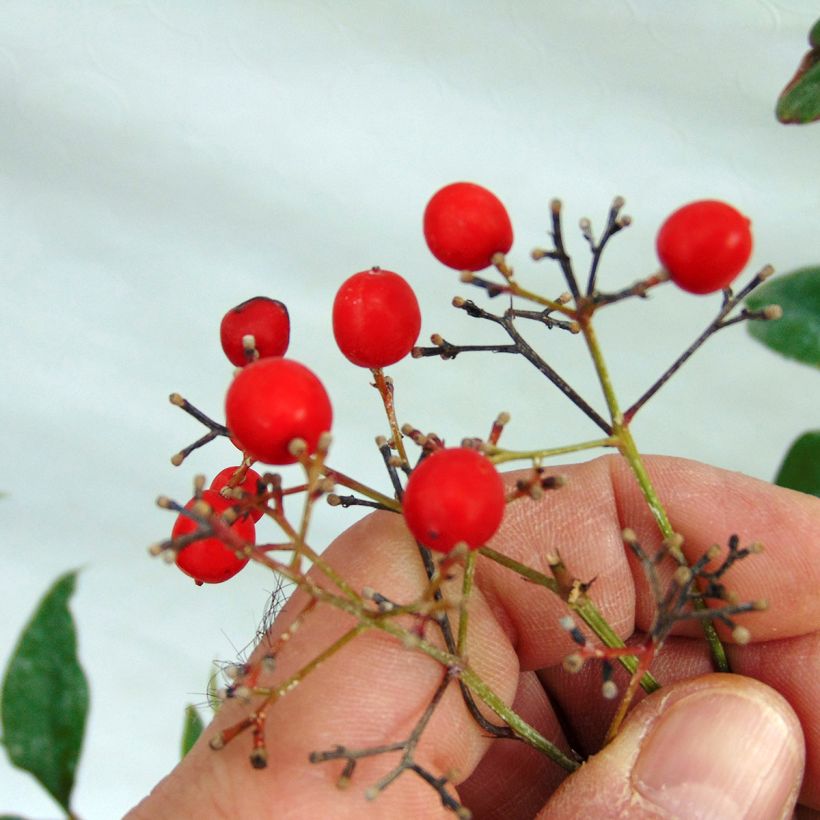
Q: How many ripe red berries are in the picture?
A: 8